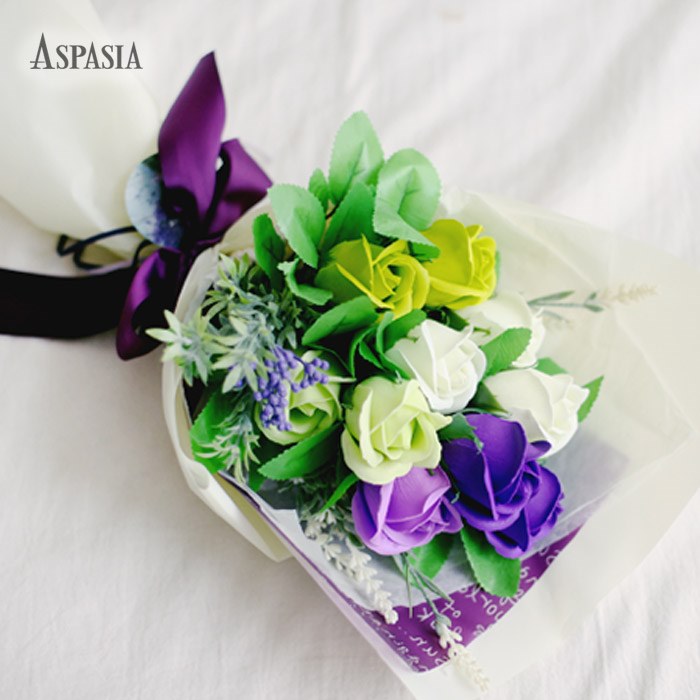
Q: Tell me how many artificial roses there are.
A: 10